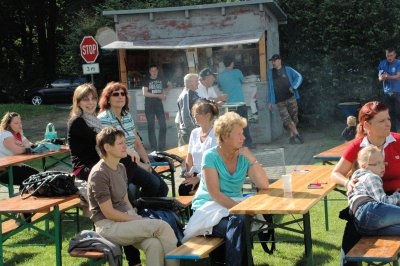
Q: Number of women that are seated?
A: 7